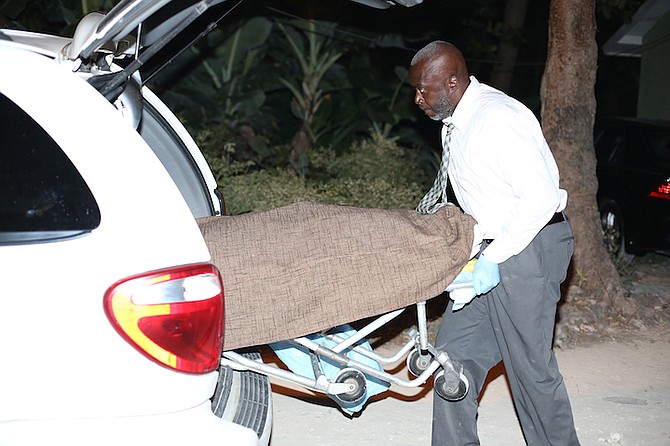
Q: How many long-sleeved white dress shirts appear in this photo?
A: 1